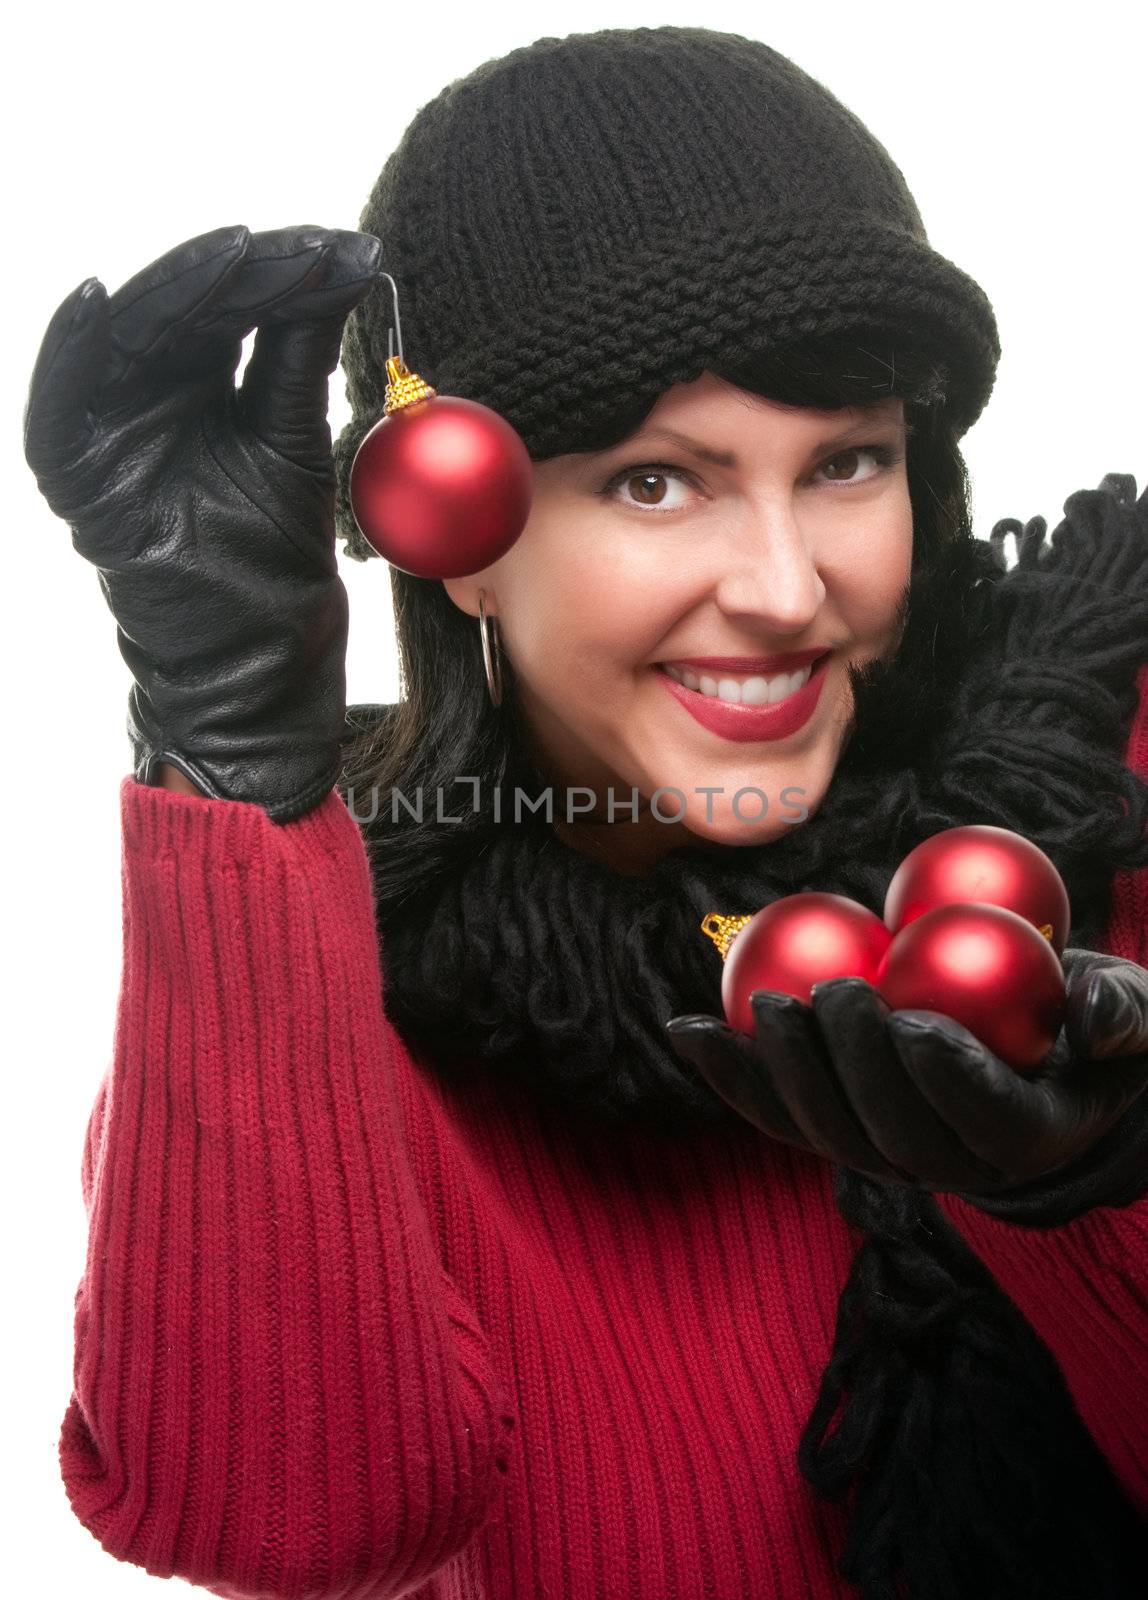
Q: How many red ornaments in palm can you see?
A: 3